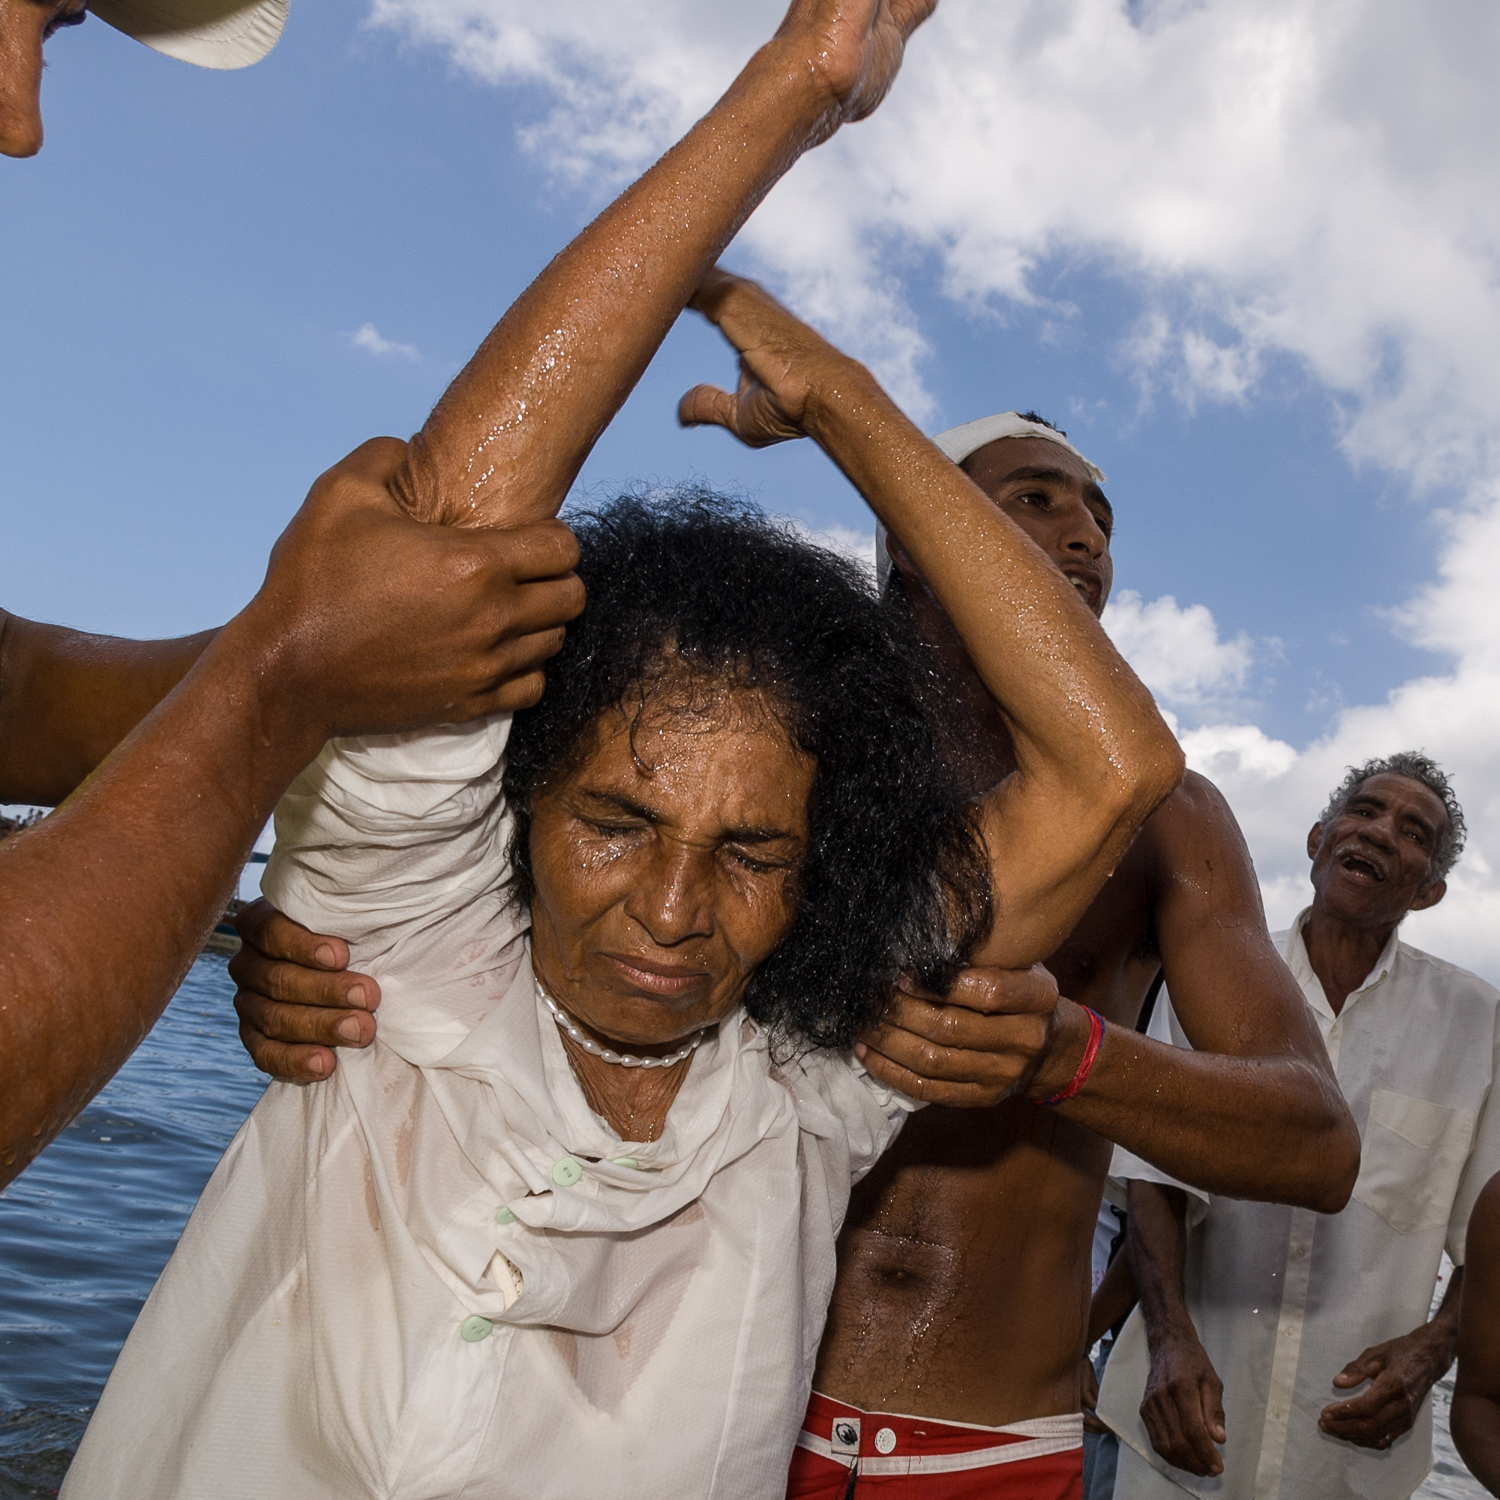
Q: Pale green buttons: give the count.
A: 4